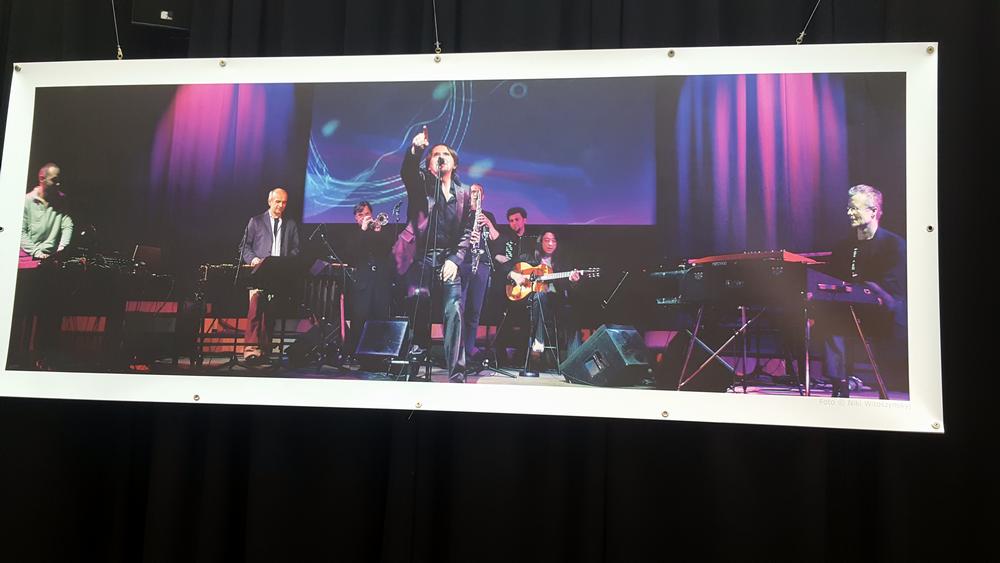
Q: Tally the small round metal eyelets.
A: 11